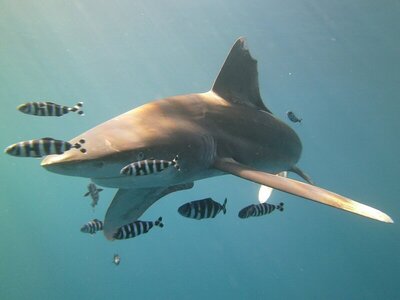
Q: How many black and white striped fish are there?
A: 7